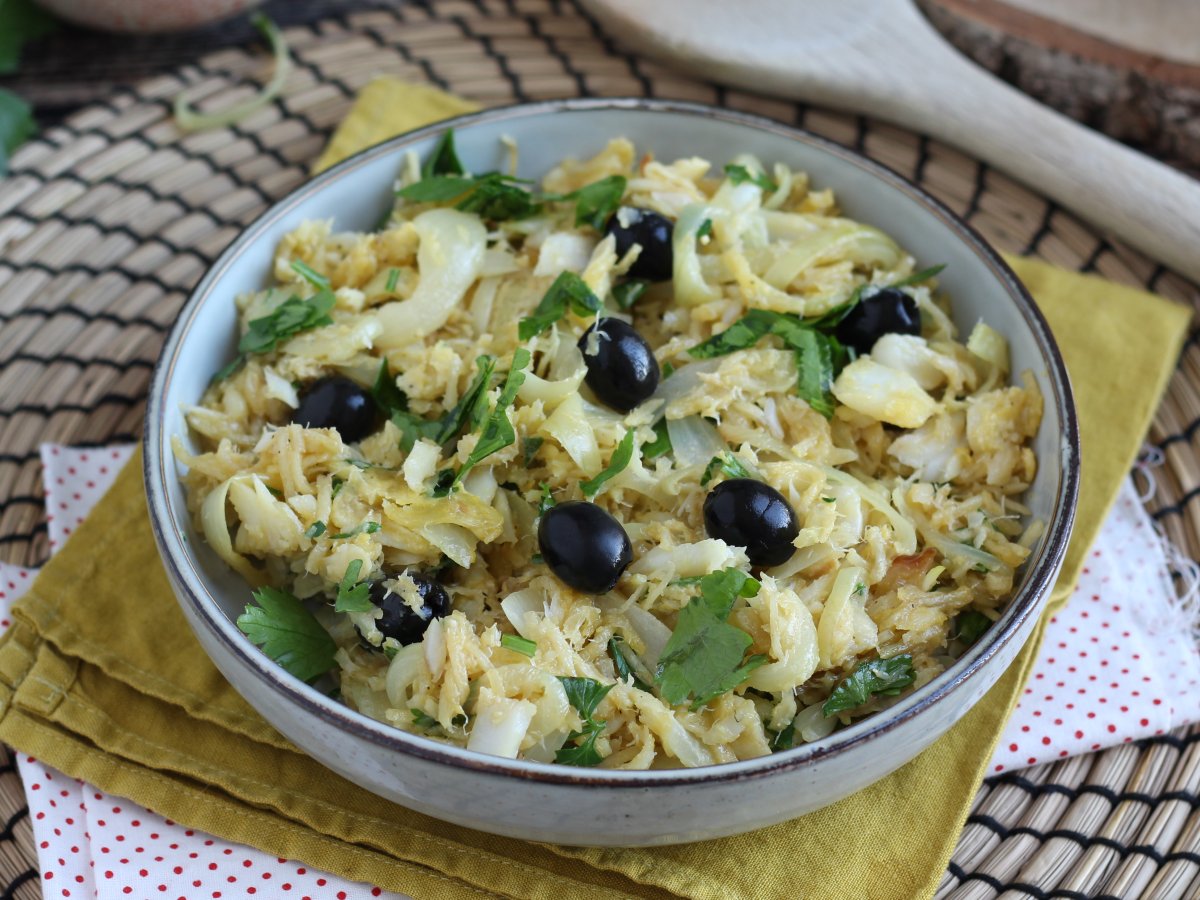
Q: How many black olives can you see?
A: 7